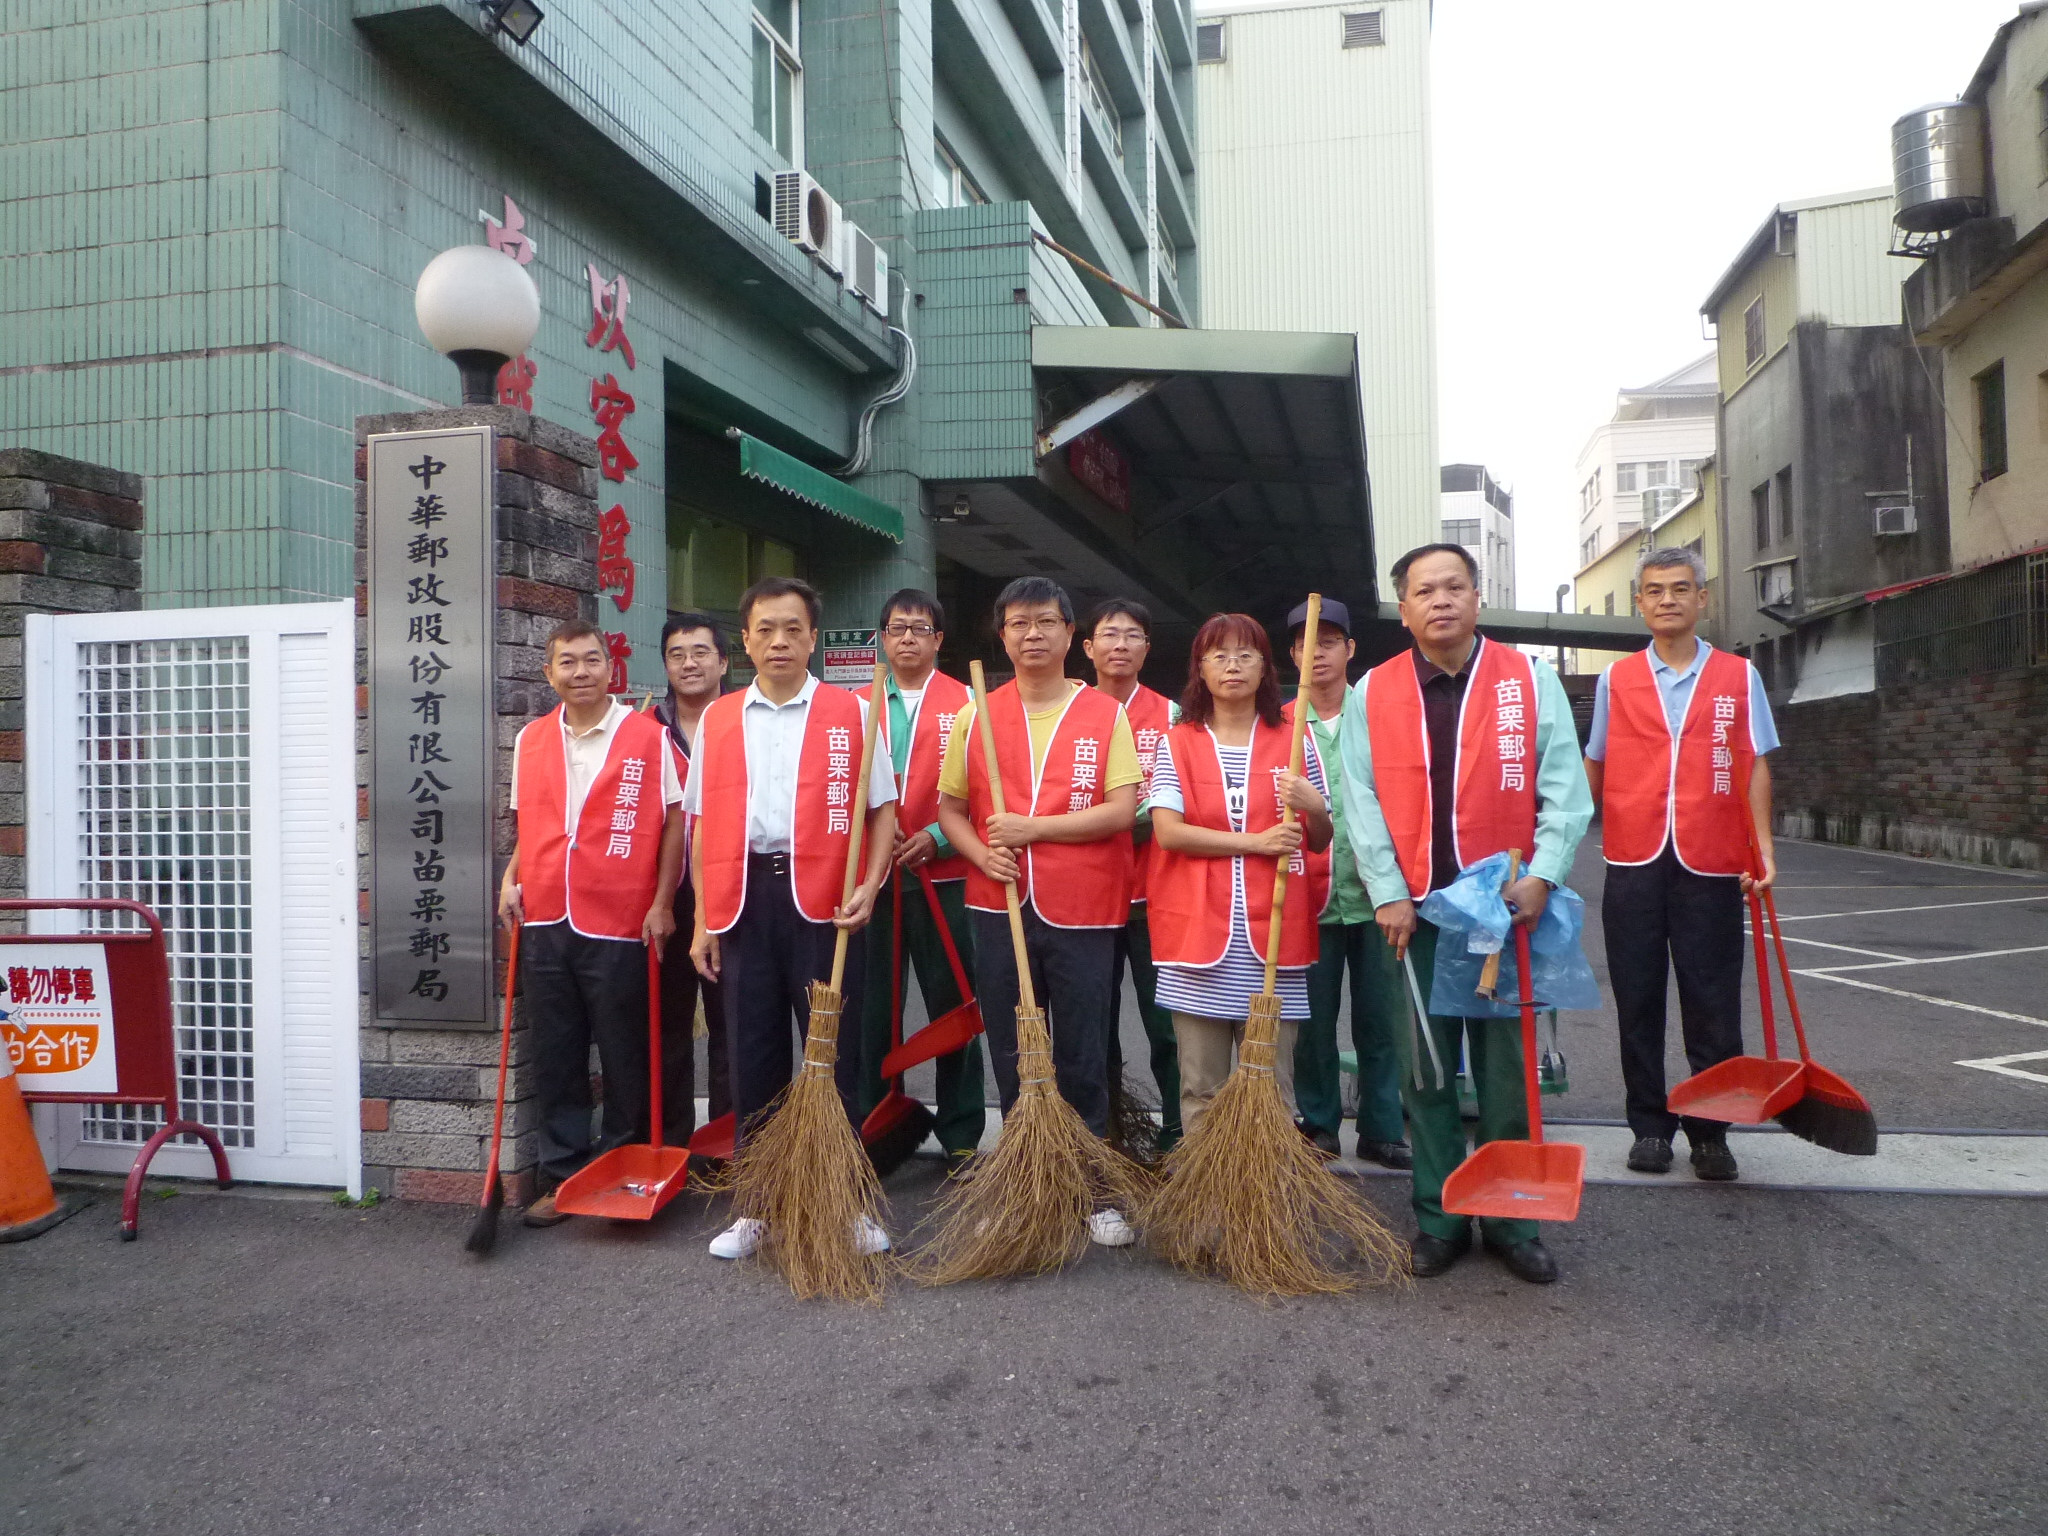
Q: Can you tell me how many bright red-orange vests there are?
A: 10